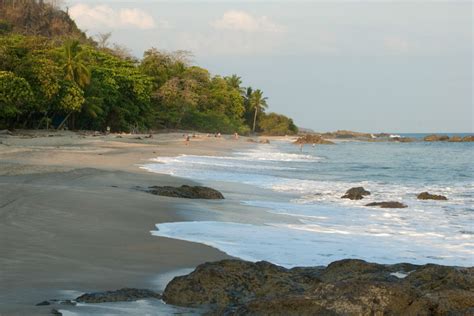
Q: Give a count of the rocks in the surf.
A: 3